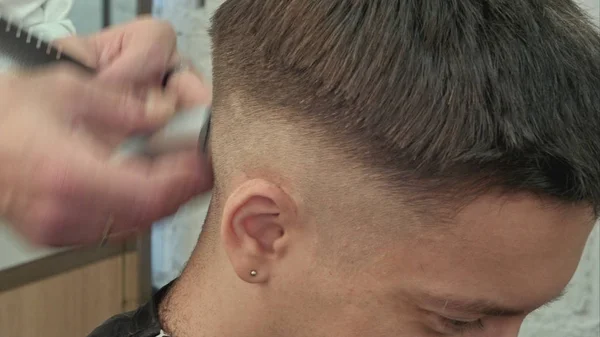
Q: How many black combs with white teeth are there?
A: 1